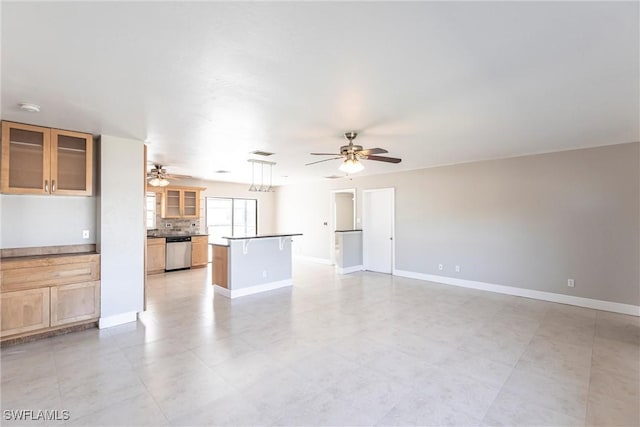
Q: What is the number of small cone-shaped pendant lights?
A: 3